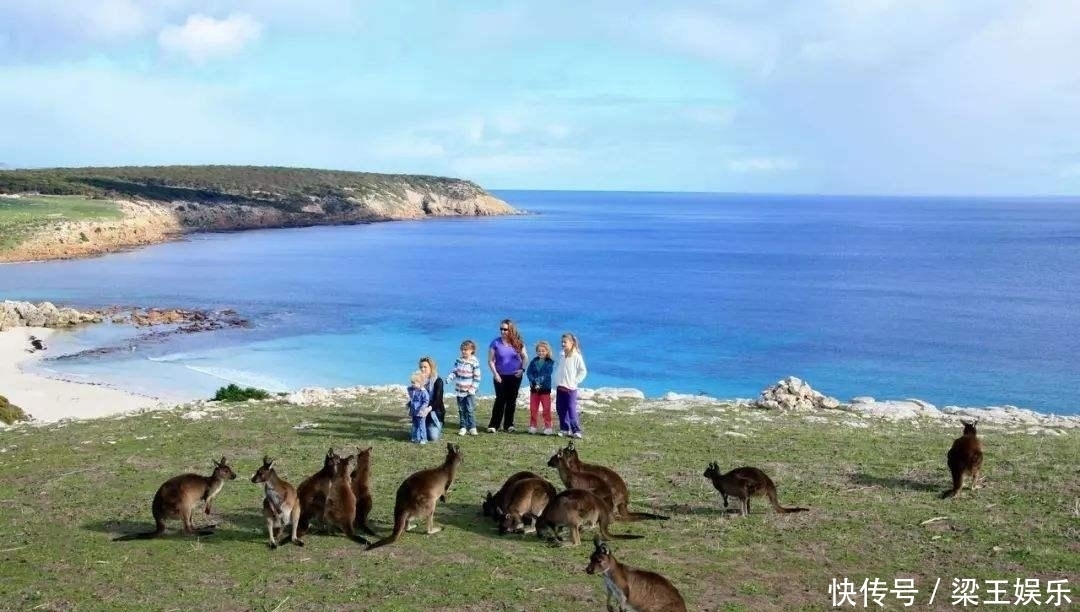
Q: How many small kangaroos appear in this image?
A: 14